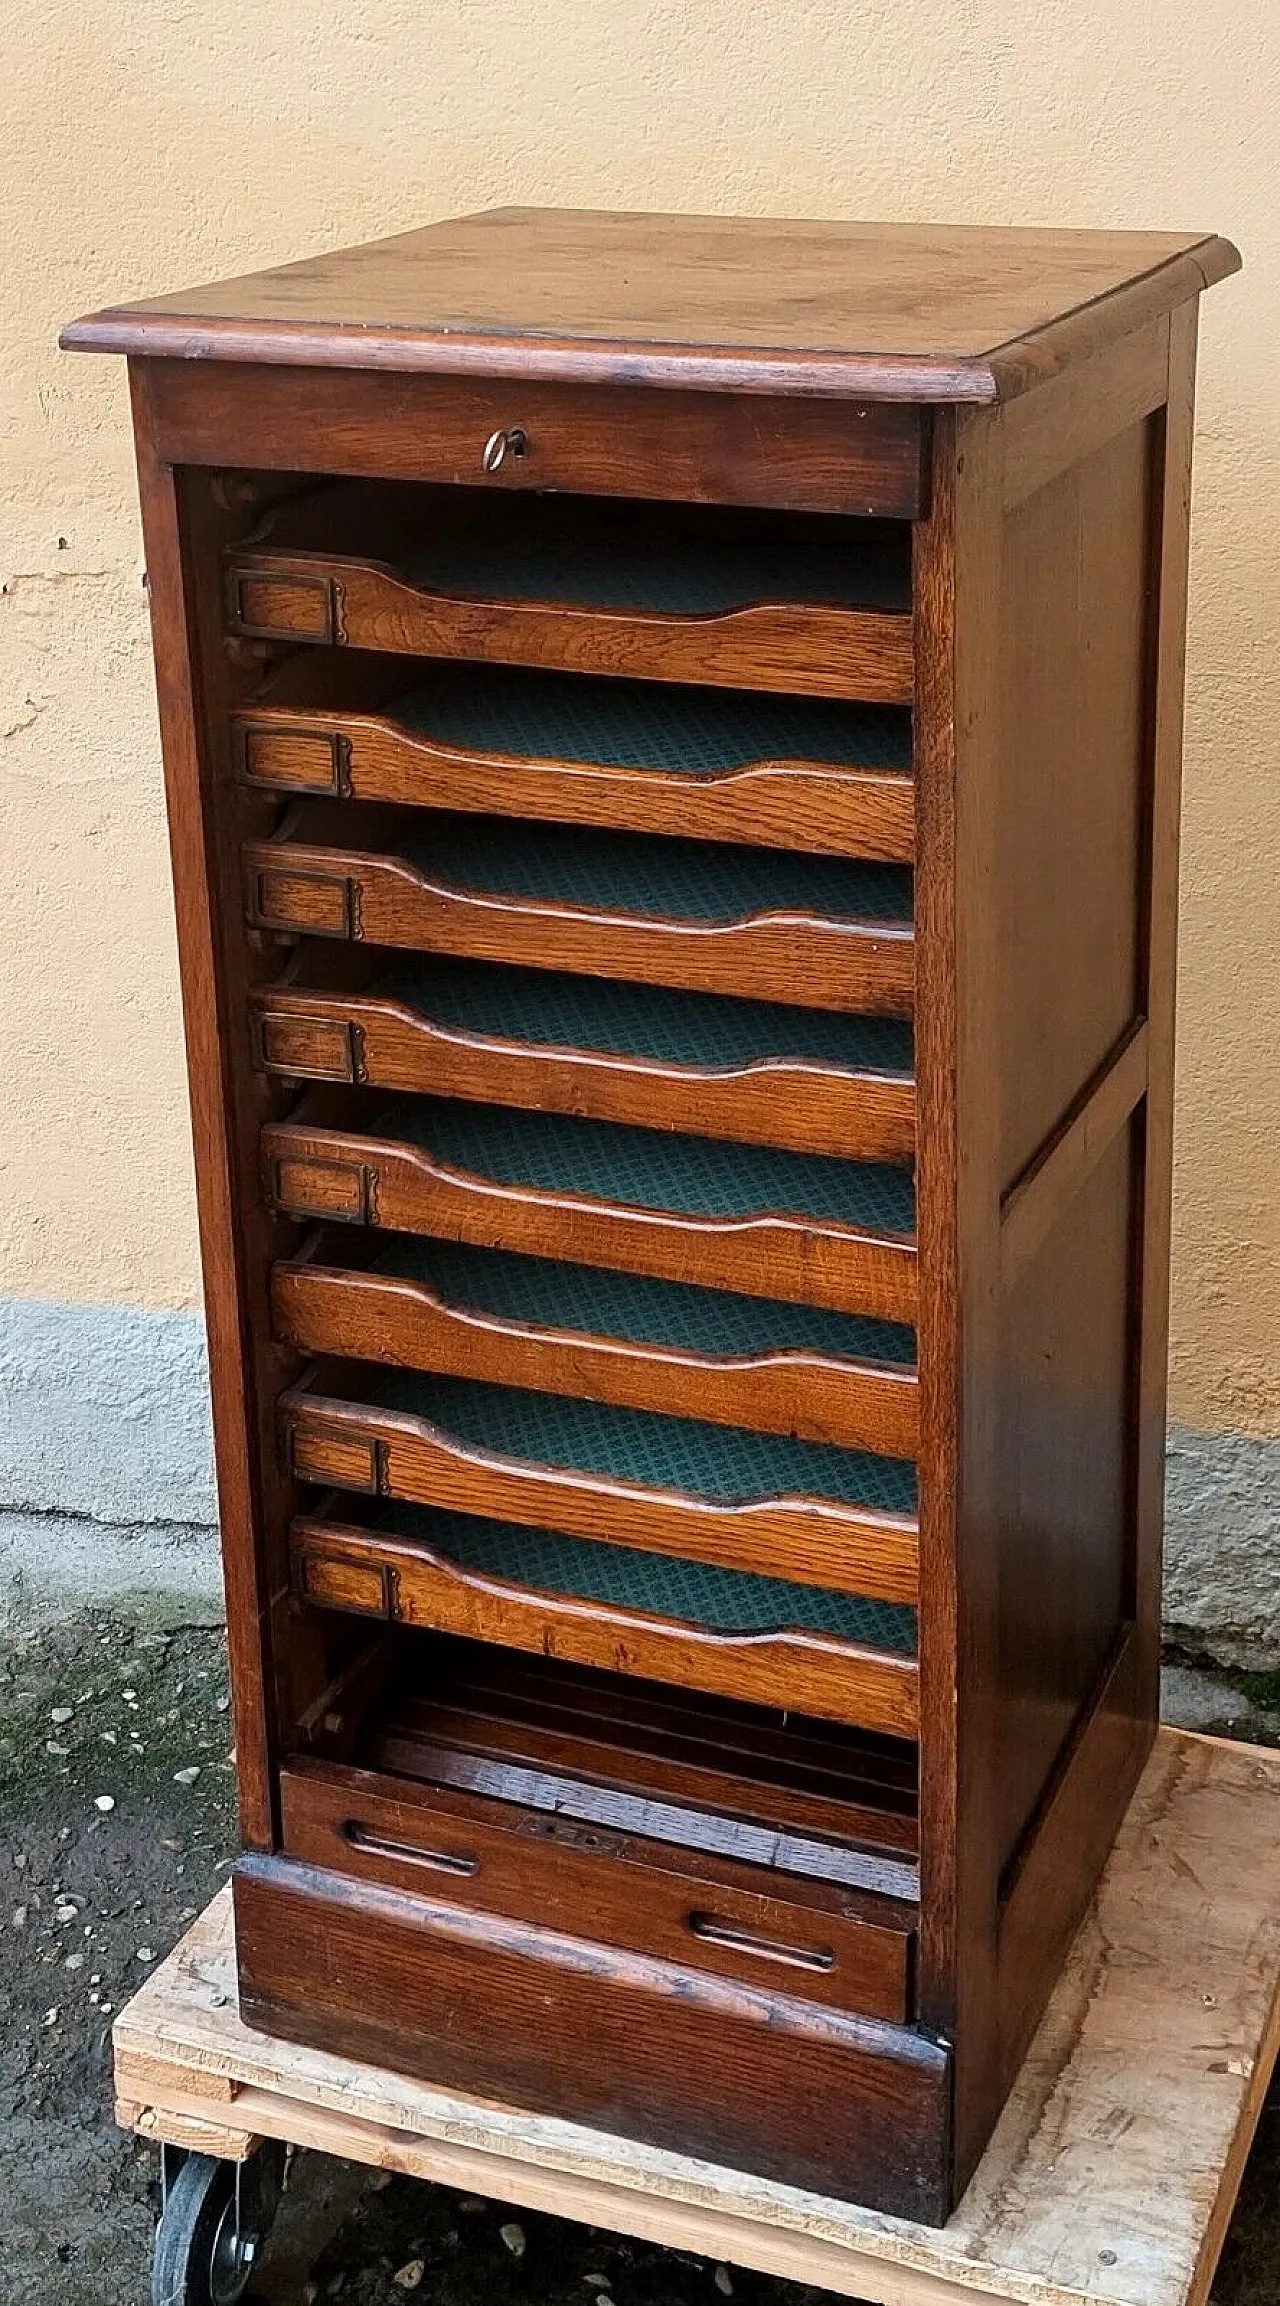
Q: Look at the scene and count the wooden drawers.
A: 8